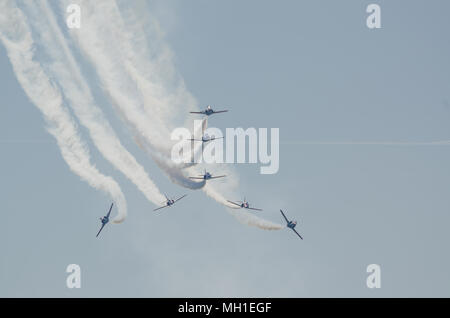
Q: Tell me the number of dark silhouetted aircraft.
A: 7